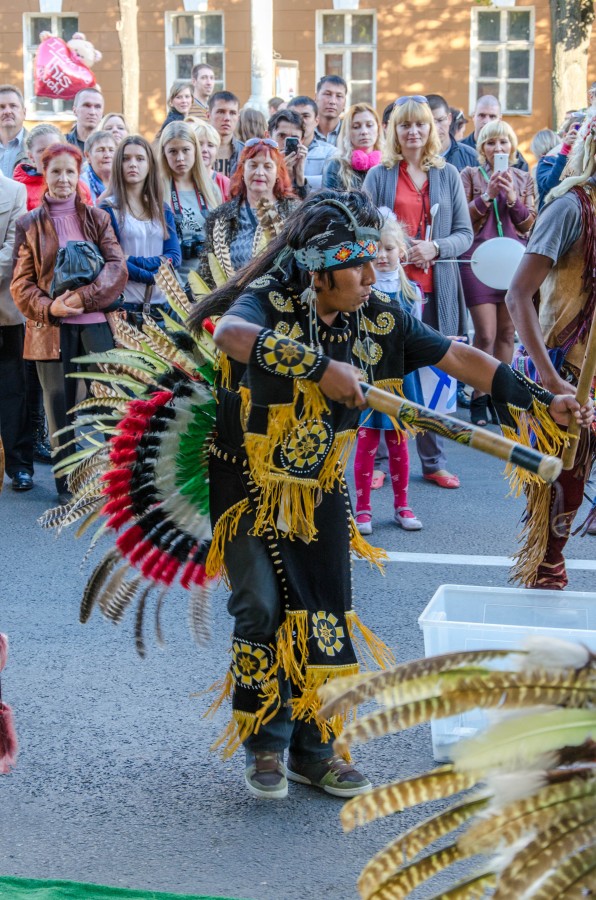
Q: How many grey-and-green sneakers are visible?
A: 2